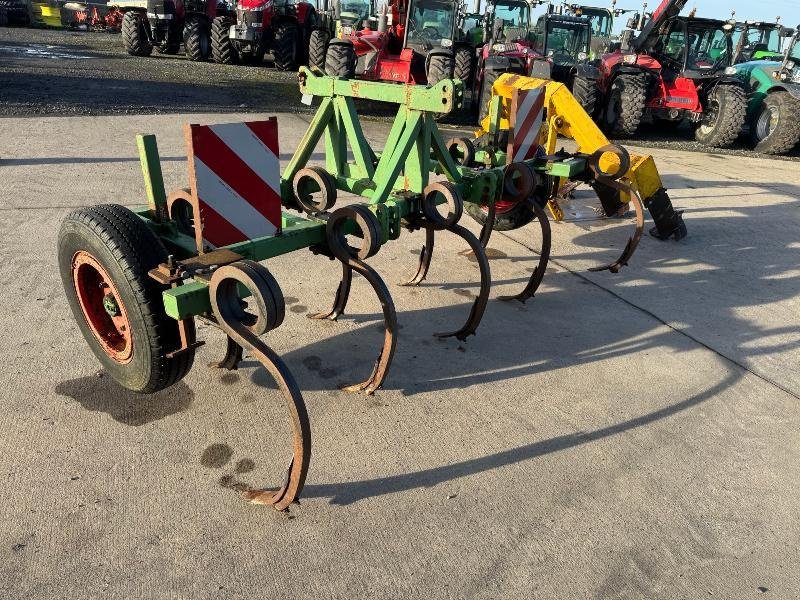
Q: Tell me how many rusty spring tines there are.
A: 9